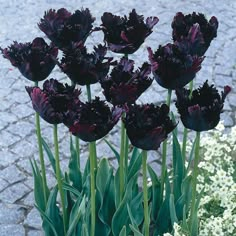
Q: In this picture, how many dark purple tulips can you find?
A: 11